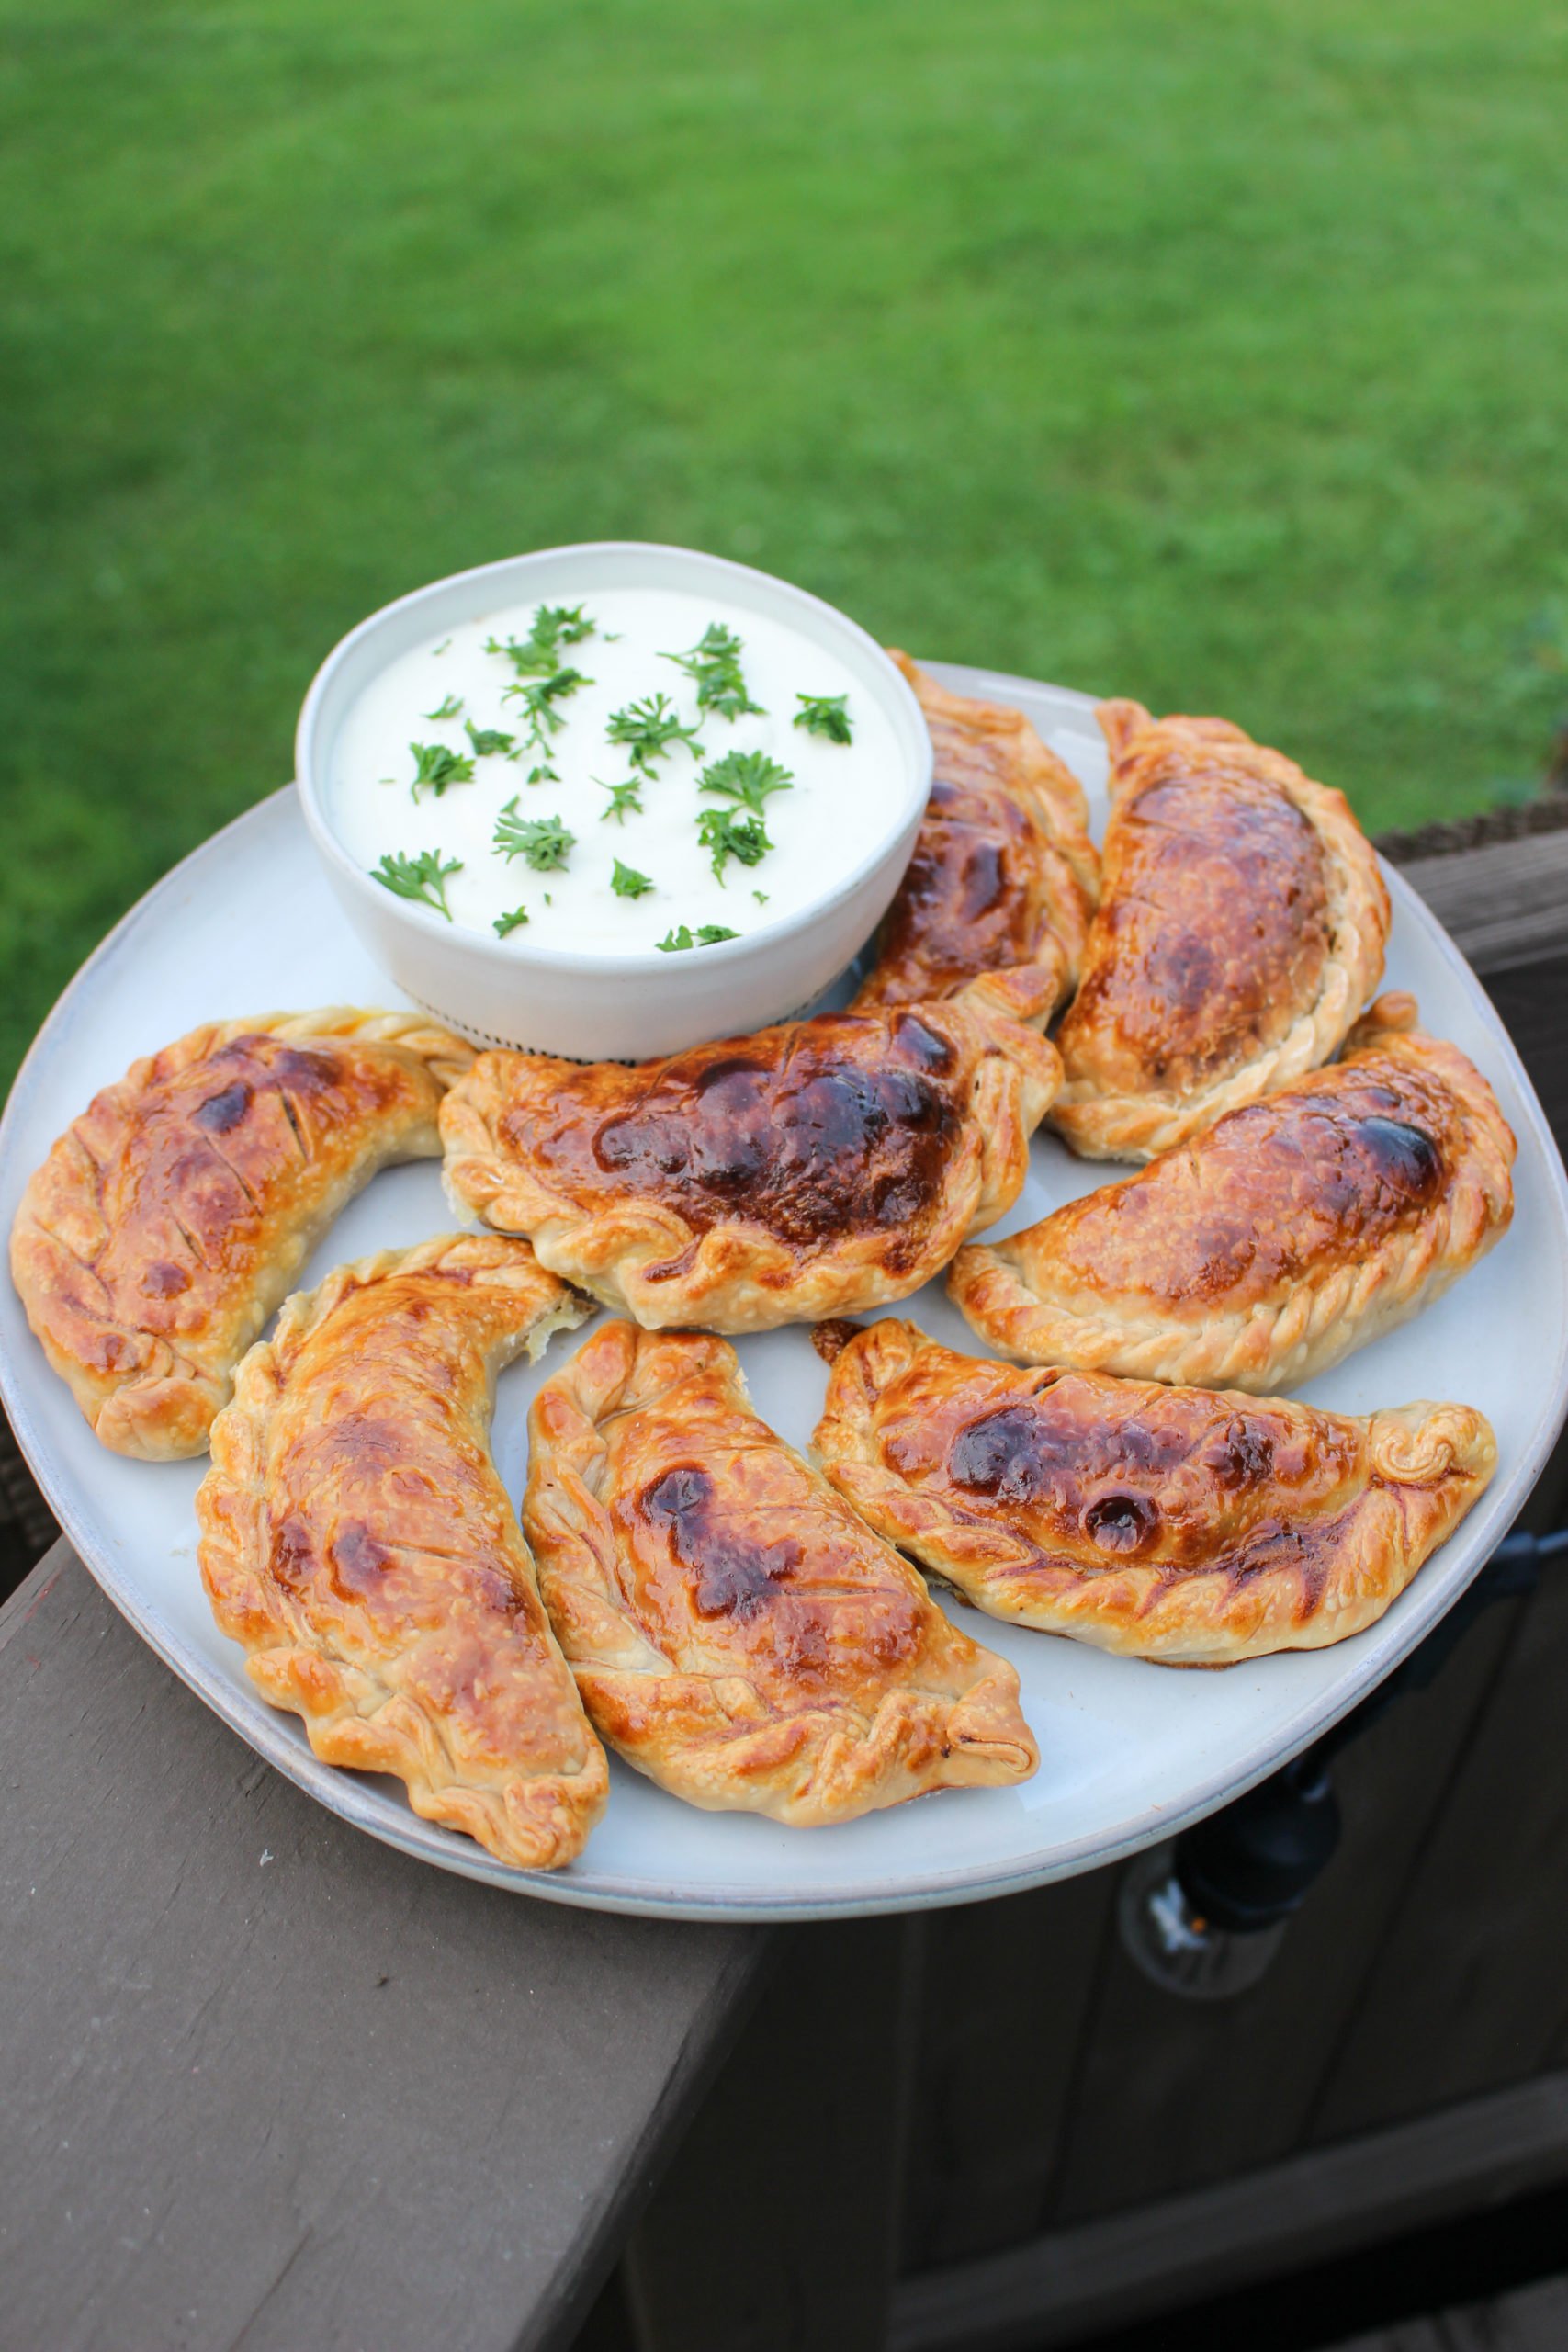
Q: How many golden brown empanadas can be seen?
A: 8